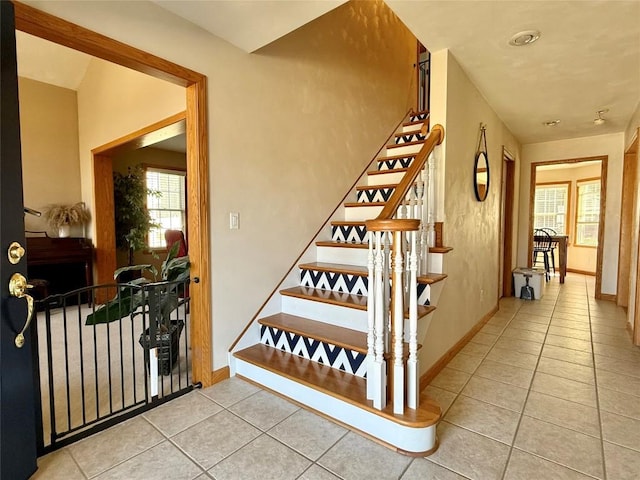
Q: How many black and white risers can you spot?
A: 7